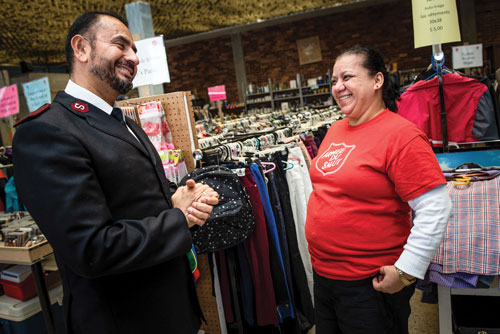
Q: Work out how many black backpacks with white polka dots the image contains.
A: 1